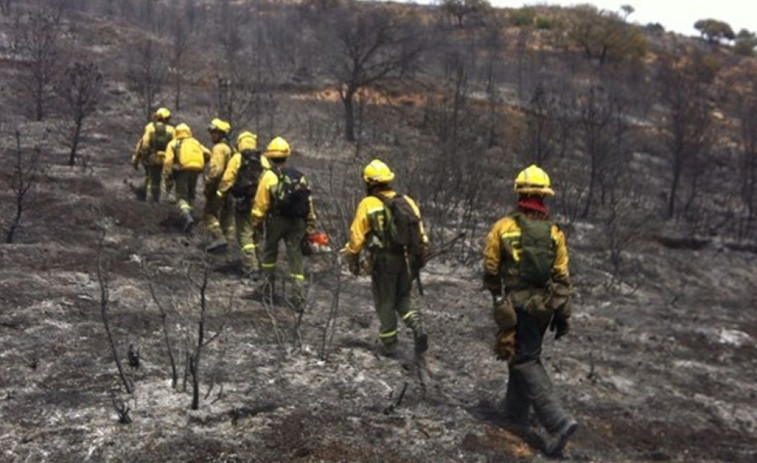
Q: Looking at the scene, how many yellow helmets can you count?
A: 7